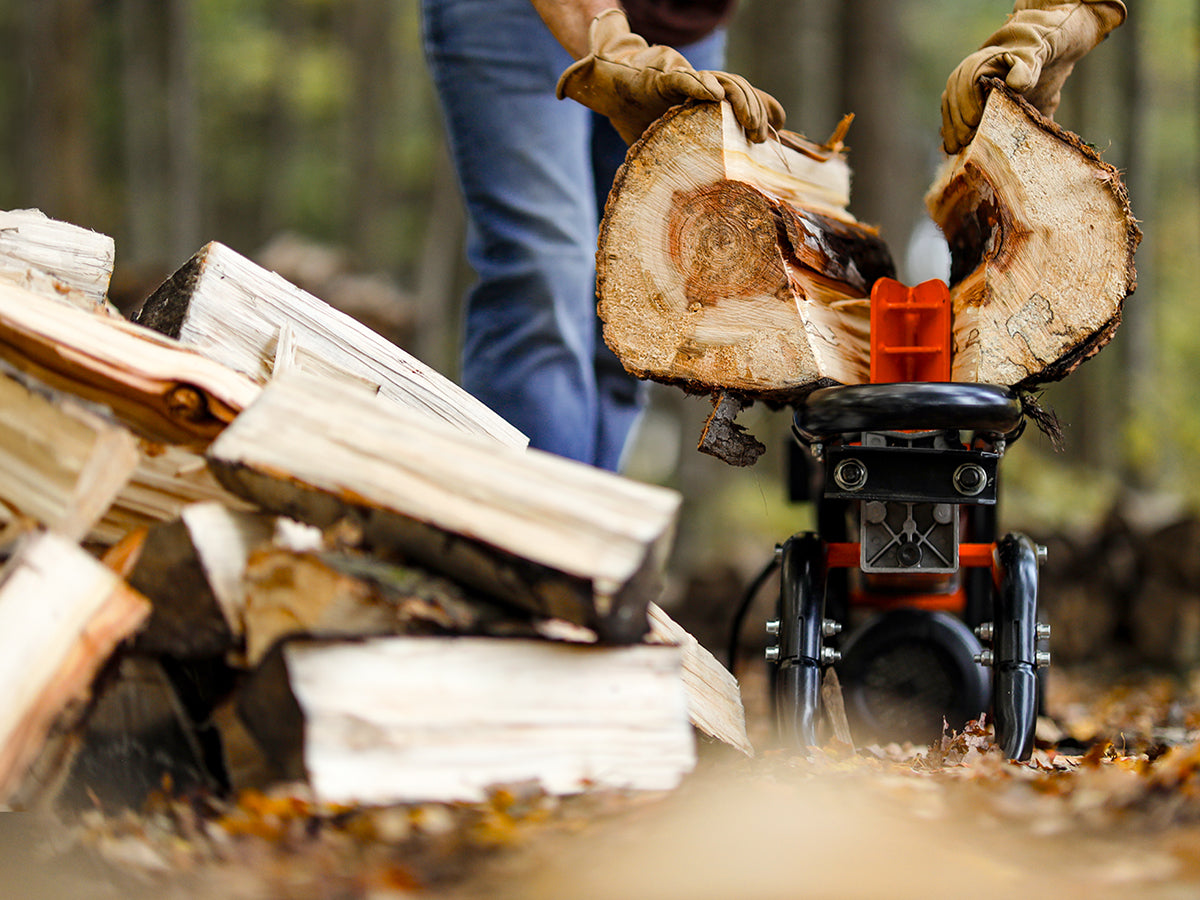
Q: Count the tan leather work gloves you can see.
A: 2